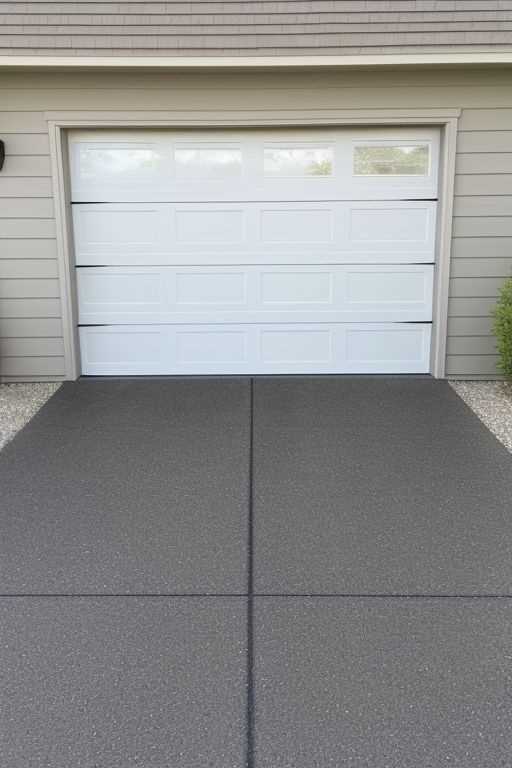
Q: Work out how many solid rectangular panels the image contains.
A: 12